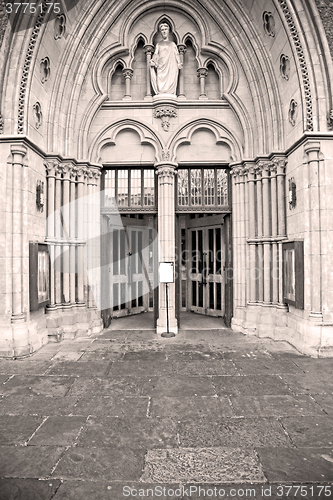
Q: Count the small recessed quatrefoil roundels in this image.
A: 6